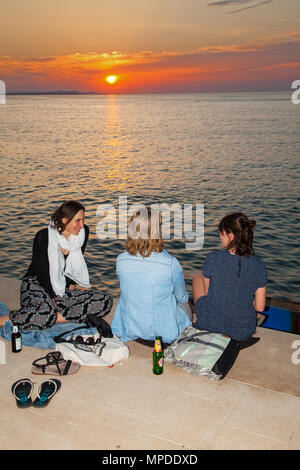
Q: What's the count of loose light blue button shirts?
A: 1